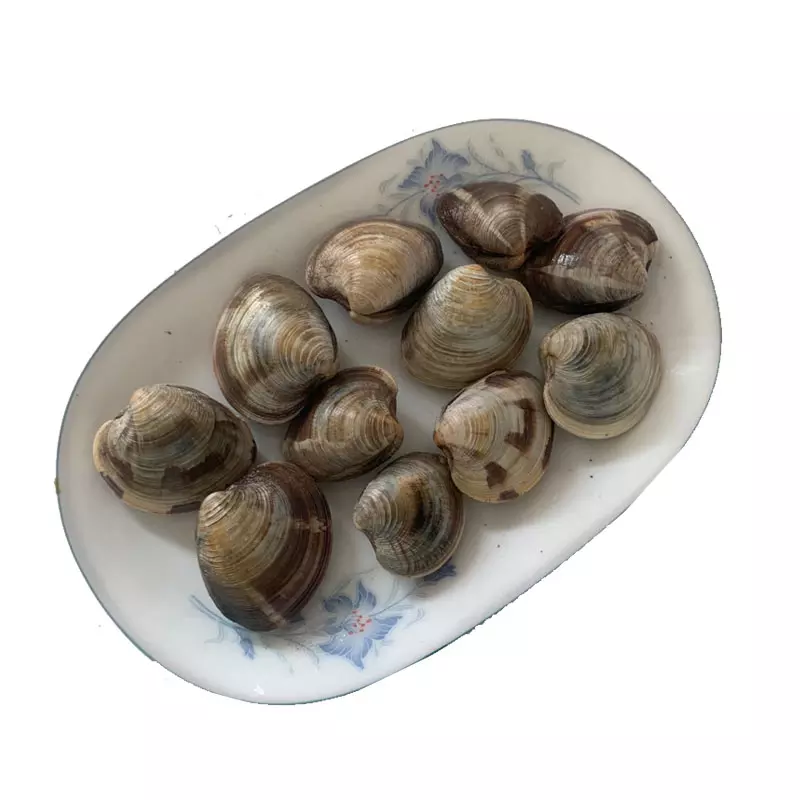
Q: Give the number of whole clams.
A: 11